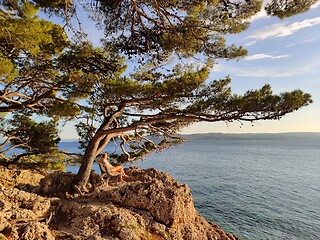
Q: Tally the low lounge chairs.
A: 1